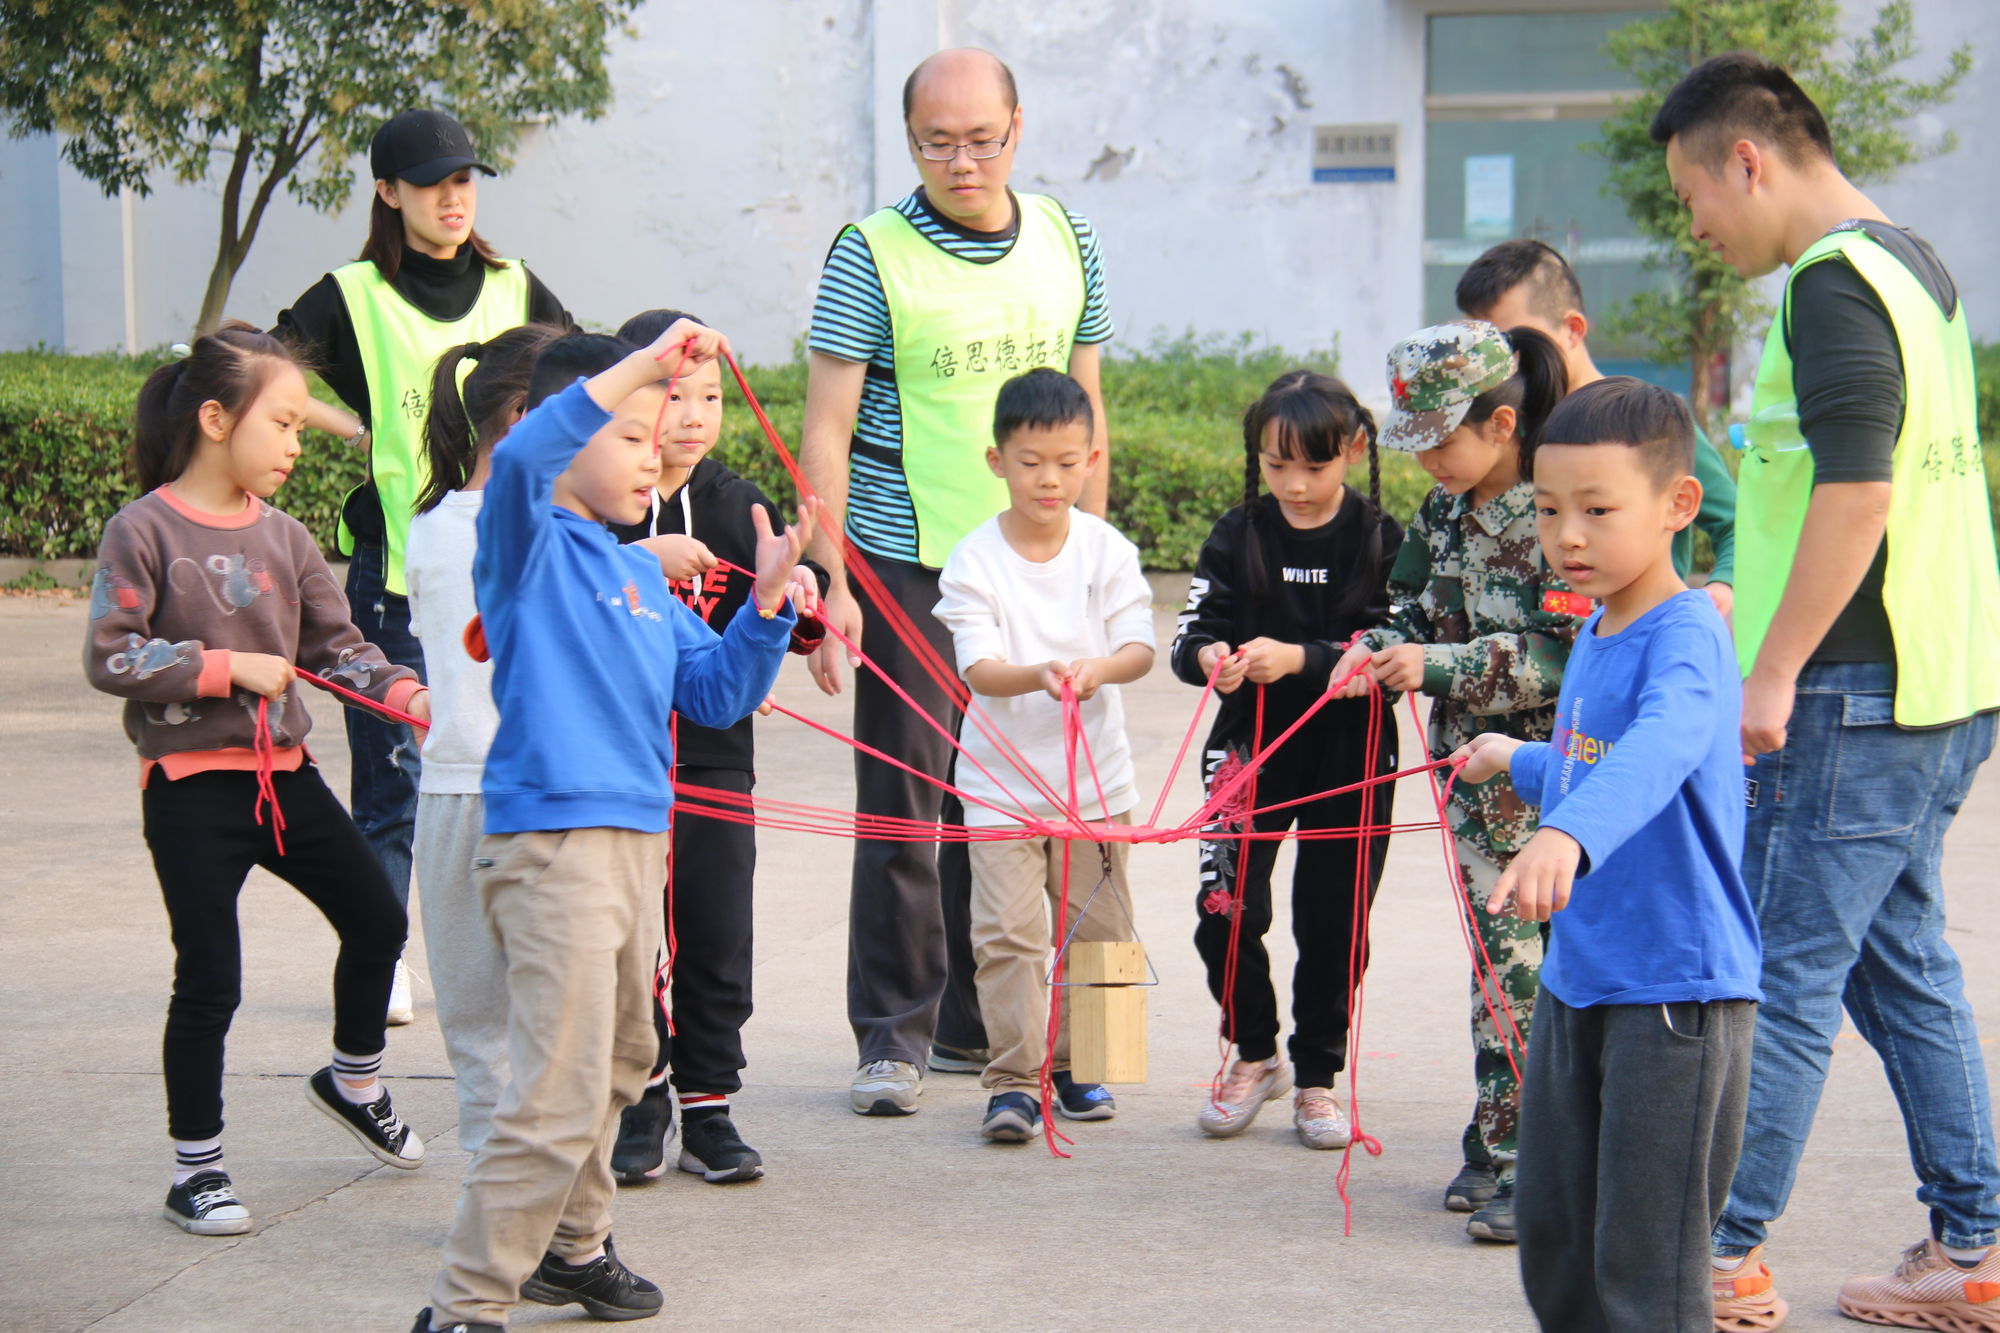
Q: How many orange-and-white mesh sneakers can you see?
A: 2